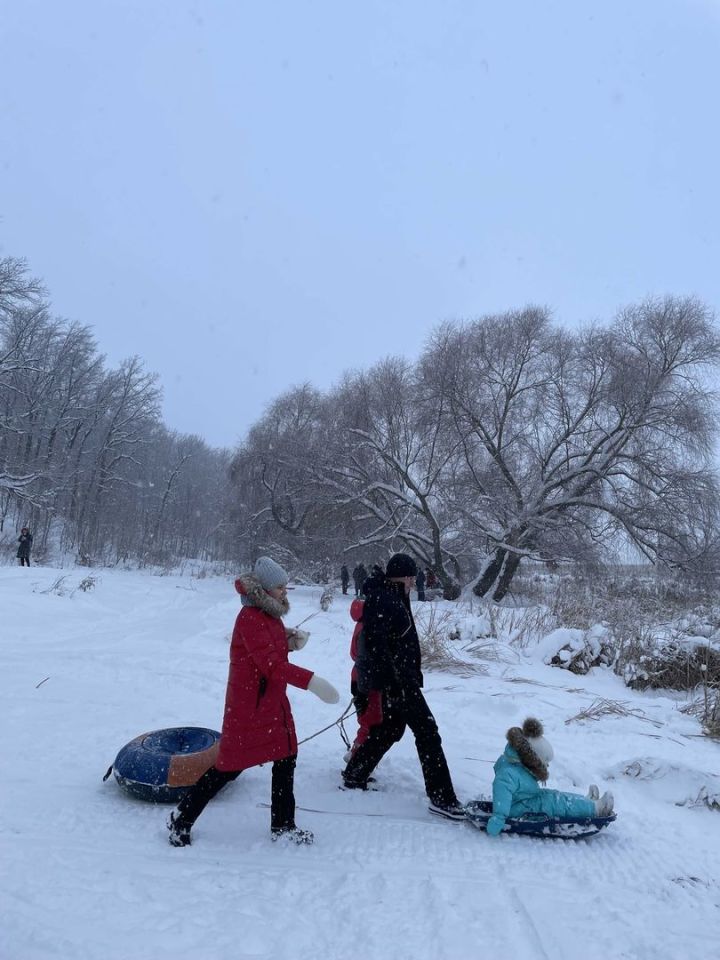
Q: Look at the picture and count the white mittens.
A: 2